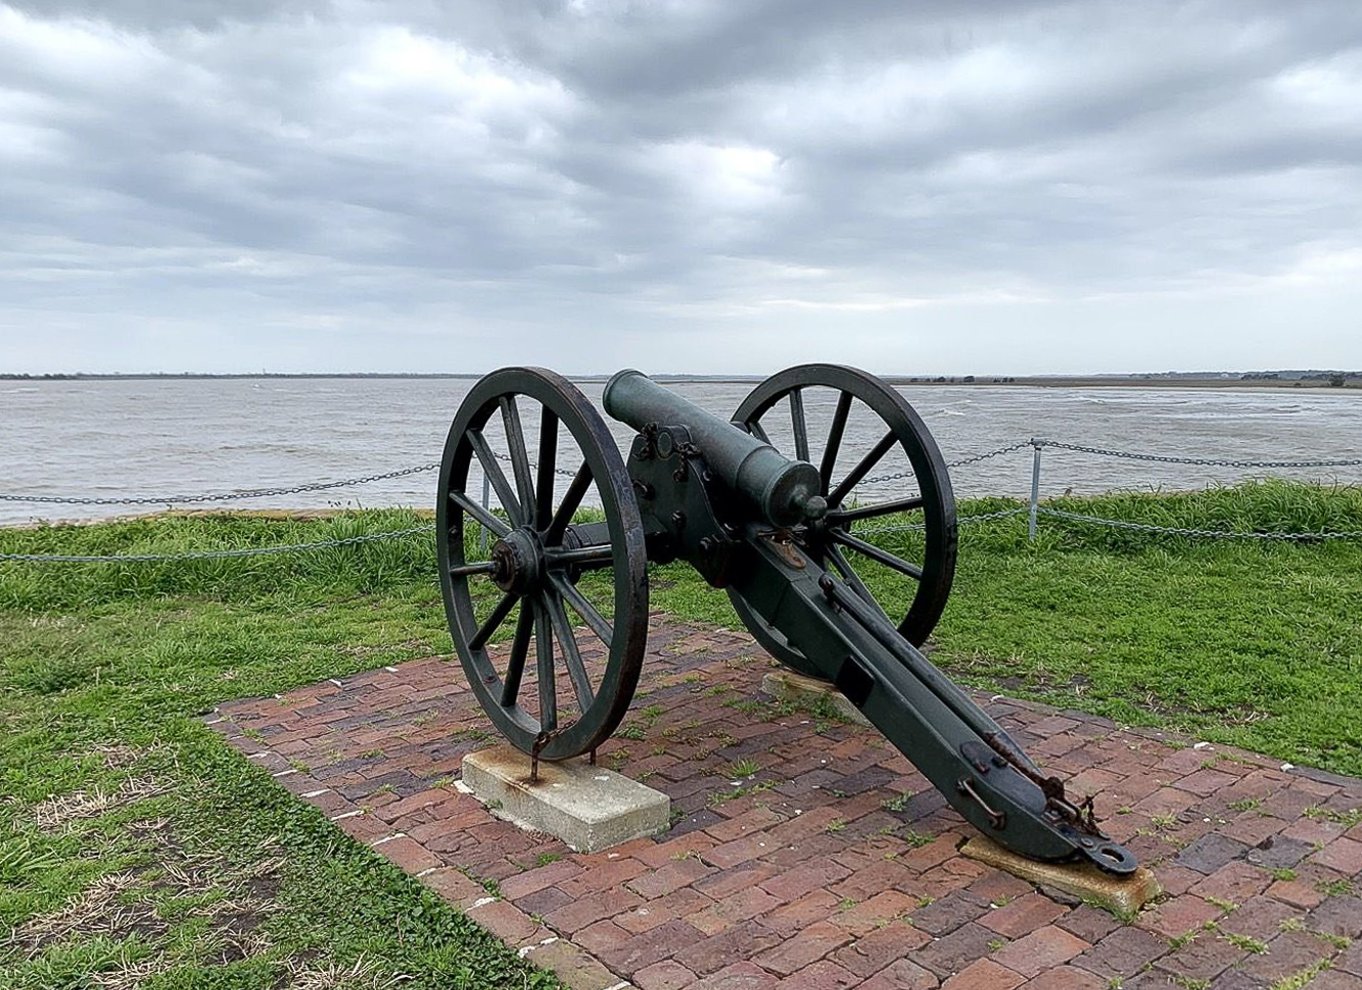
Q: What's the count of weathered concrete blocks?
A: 3